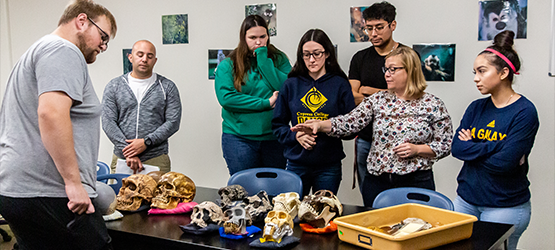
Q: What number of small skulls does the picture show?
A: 7